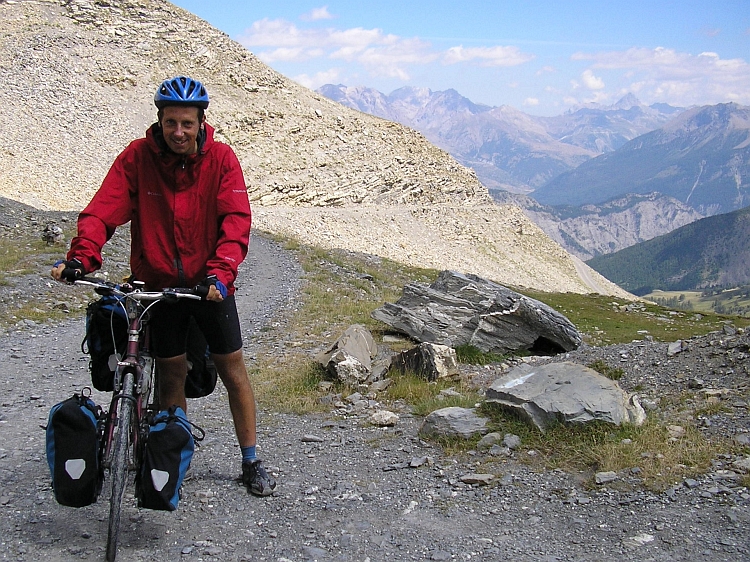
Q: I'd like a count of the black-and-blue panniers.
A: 4